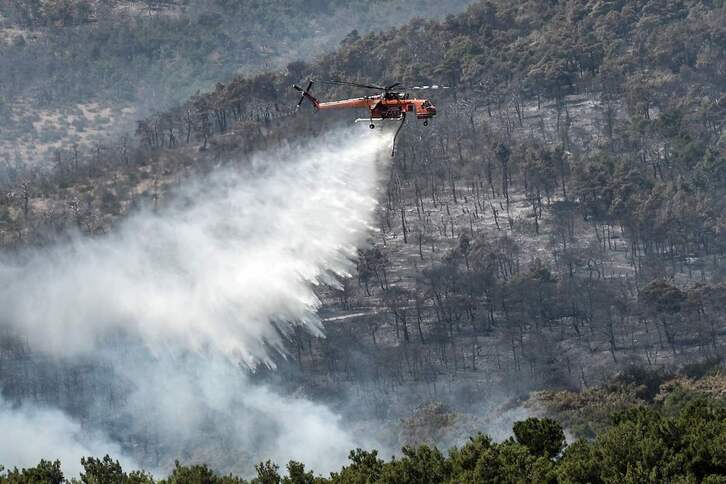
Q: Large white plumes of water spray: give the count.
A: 1